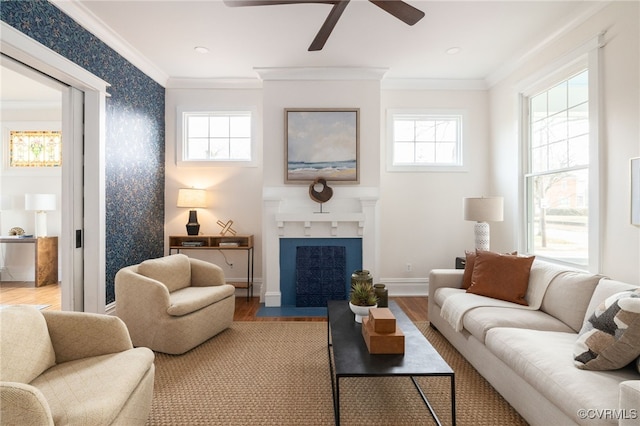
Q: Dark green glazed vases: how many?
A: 2